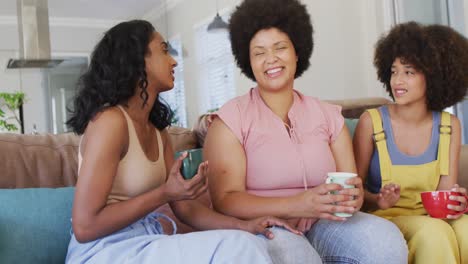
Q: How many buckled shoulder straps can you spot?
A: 2